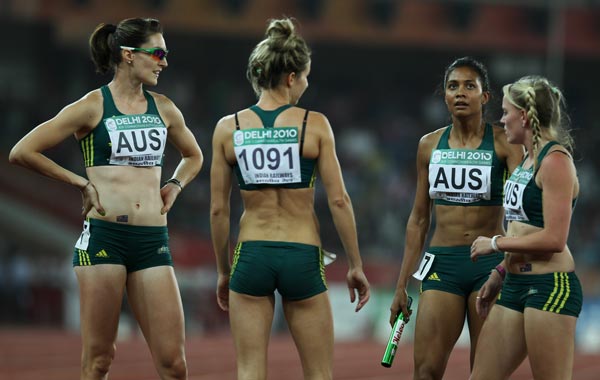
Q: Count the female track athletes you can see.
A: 4